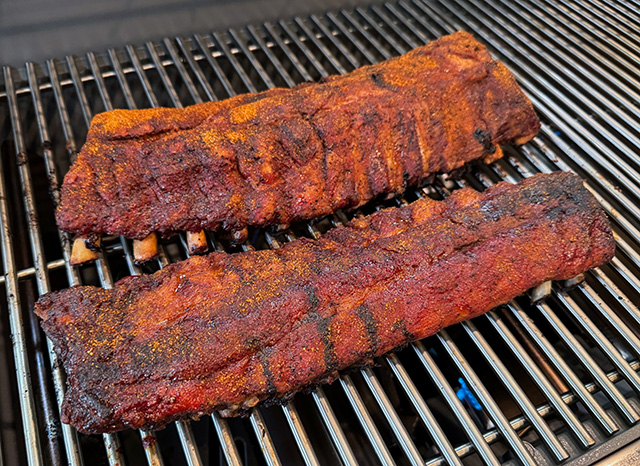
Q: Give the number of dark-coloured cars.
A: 0